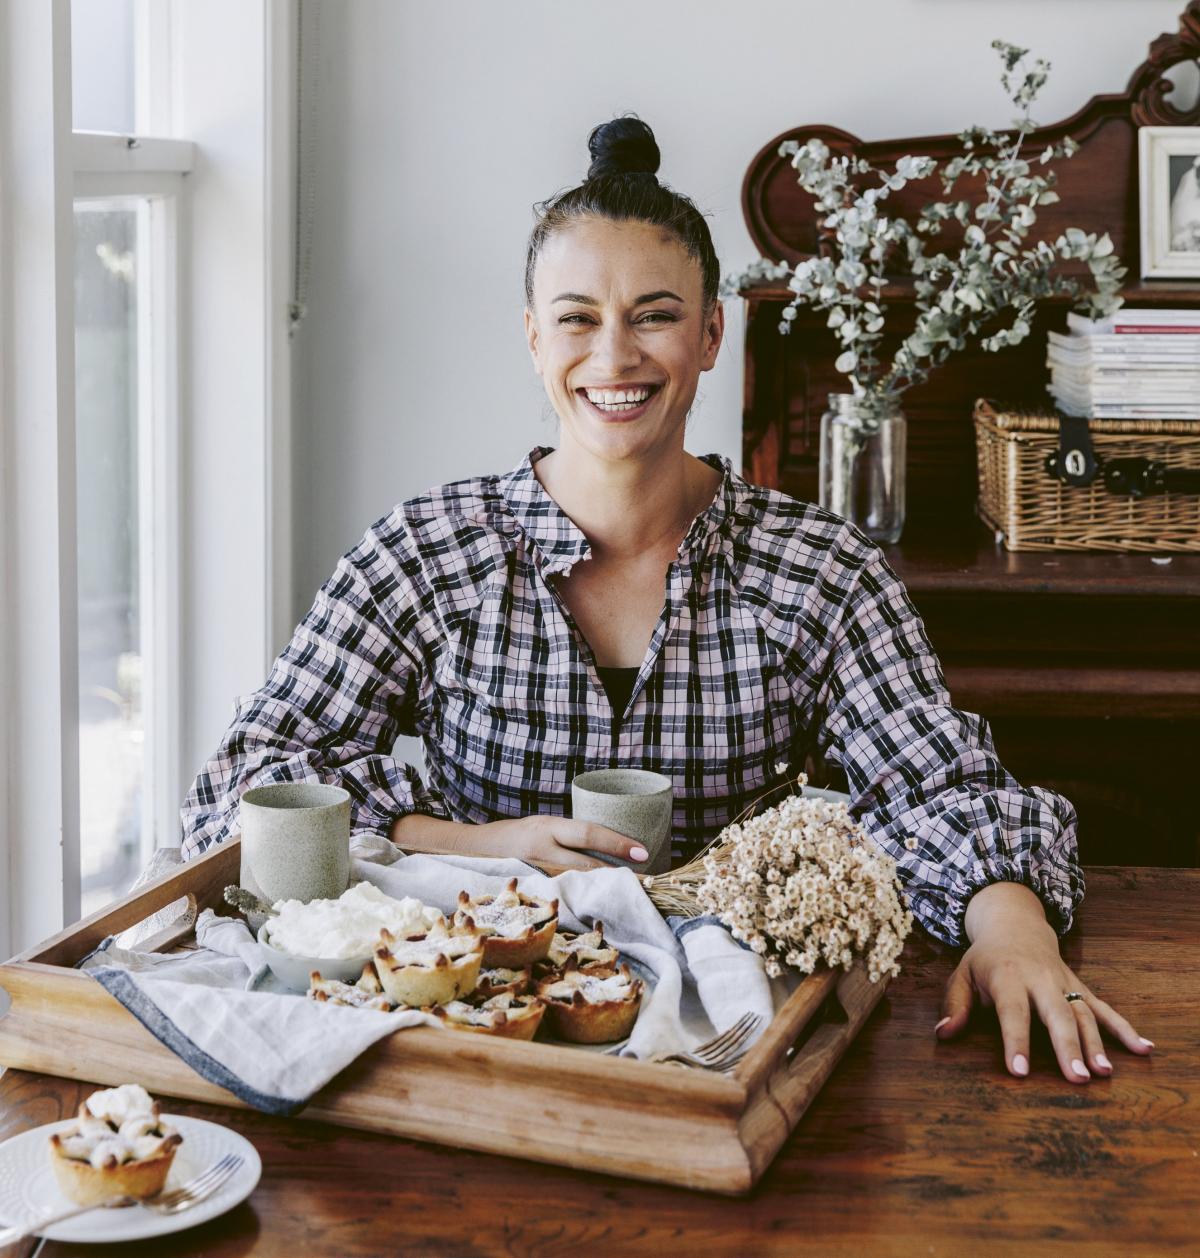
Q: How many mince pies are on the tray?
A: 7